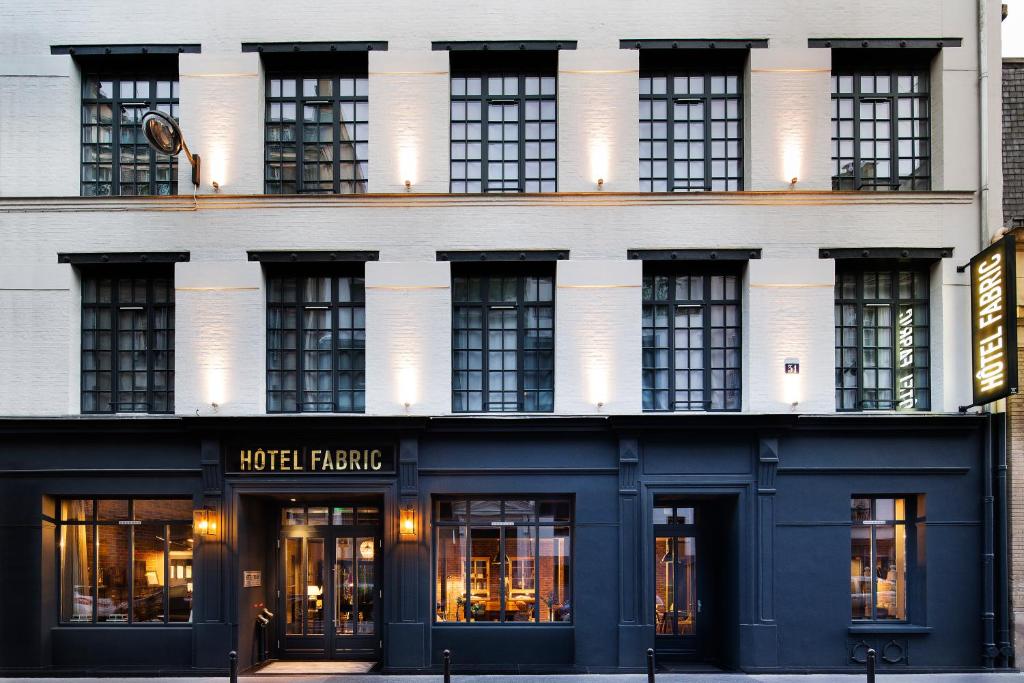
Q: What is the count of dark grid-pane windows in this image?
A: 10